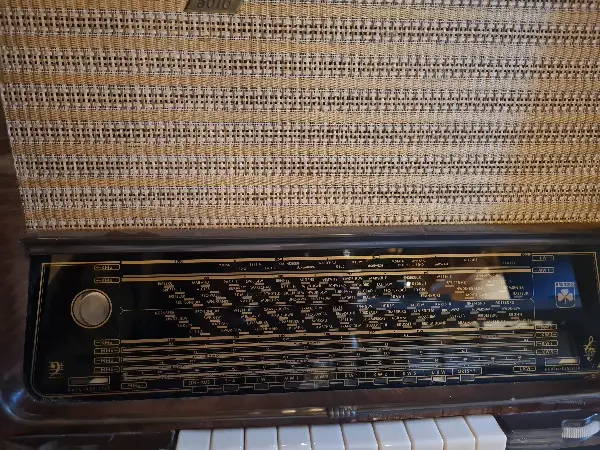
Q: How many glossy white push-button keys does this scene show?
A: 10